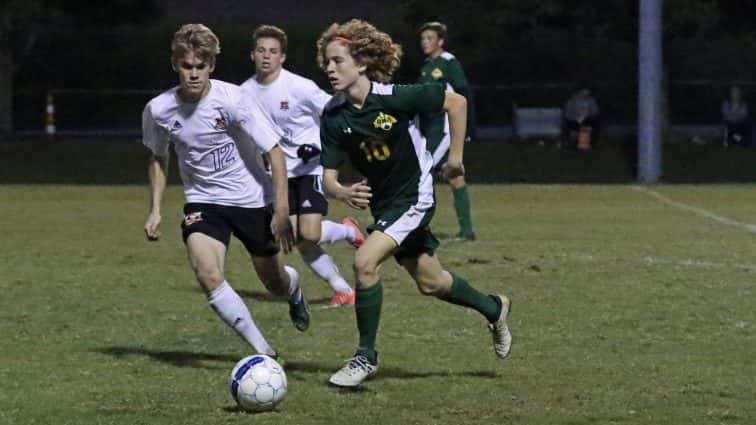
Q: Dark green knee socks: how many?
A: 3